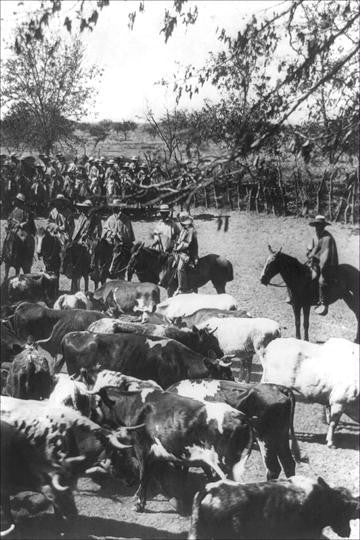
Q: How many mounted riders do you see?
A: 7